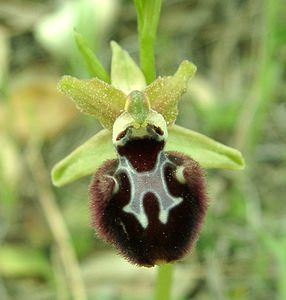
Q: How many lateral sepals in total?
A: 2